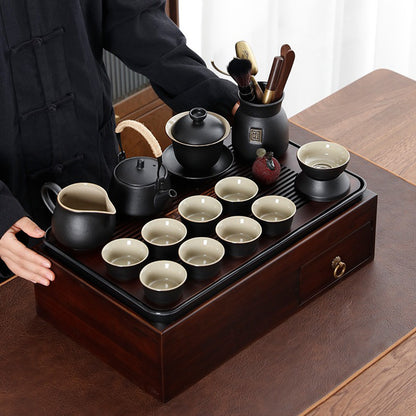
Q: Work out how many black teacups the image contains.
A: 8